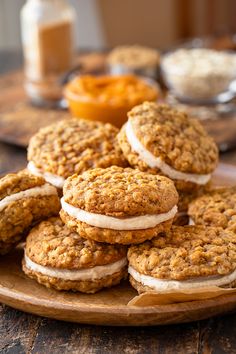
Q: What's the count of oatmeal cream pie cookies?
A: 7